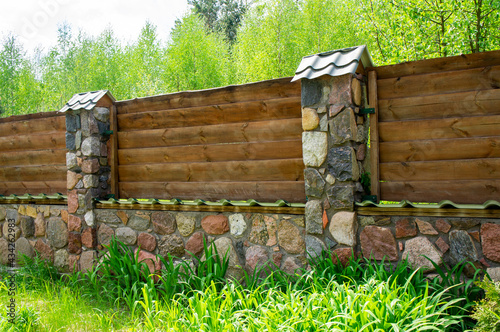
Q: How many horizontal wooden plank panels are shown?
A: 3